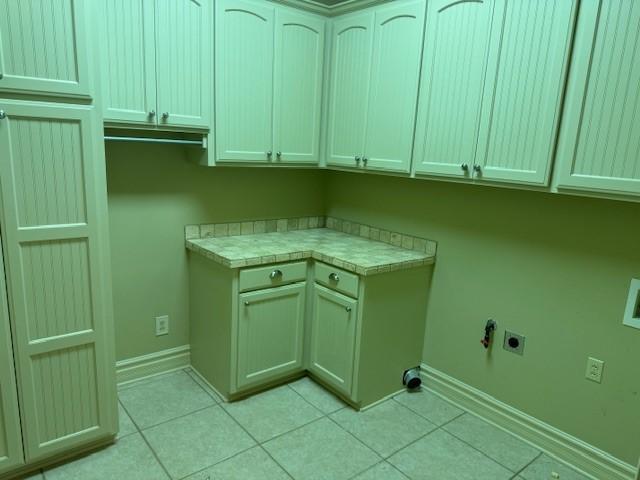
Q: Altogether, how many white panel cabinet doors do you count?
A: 14